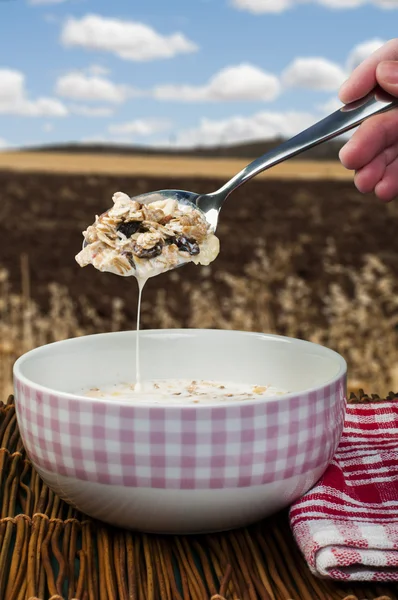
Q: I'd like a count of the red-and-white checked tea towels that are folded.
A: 1